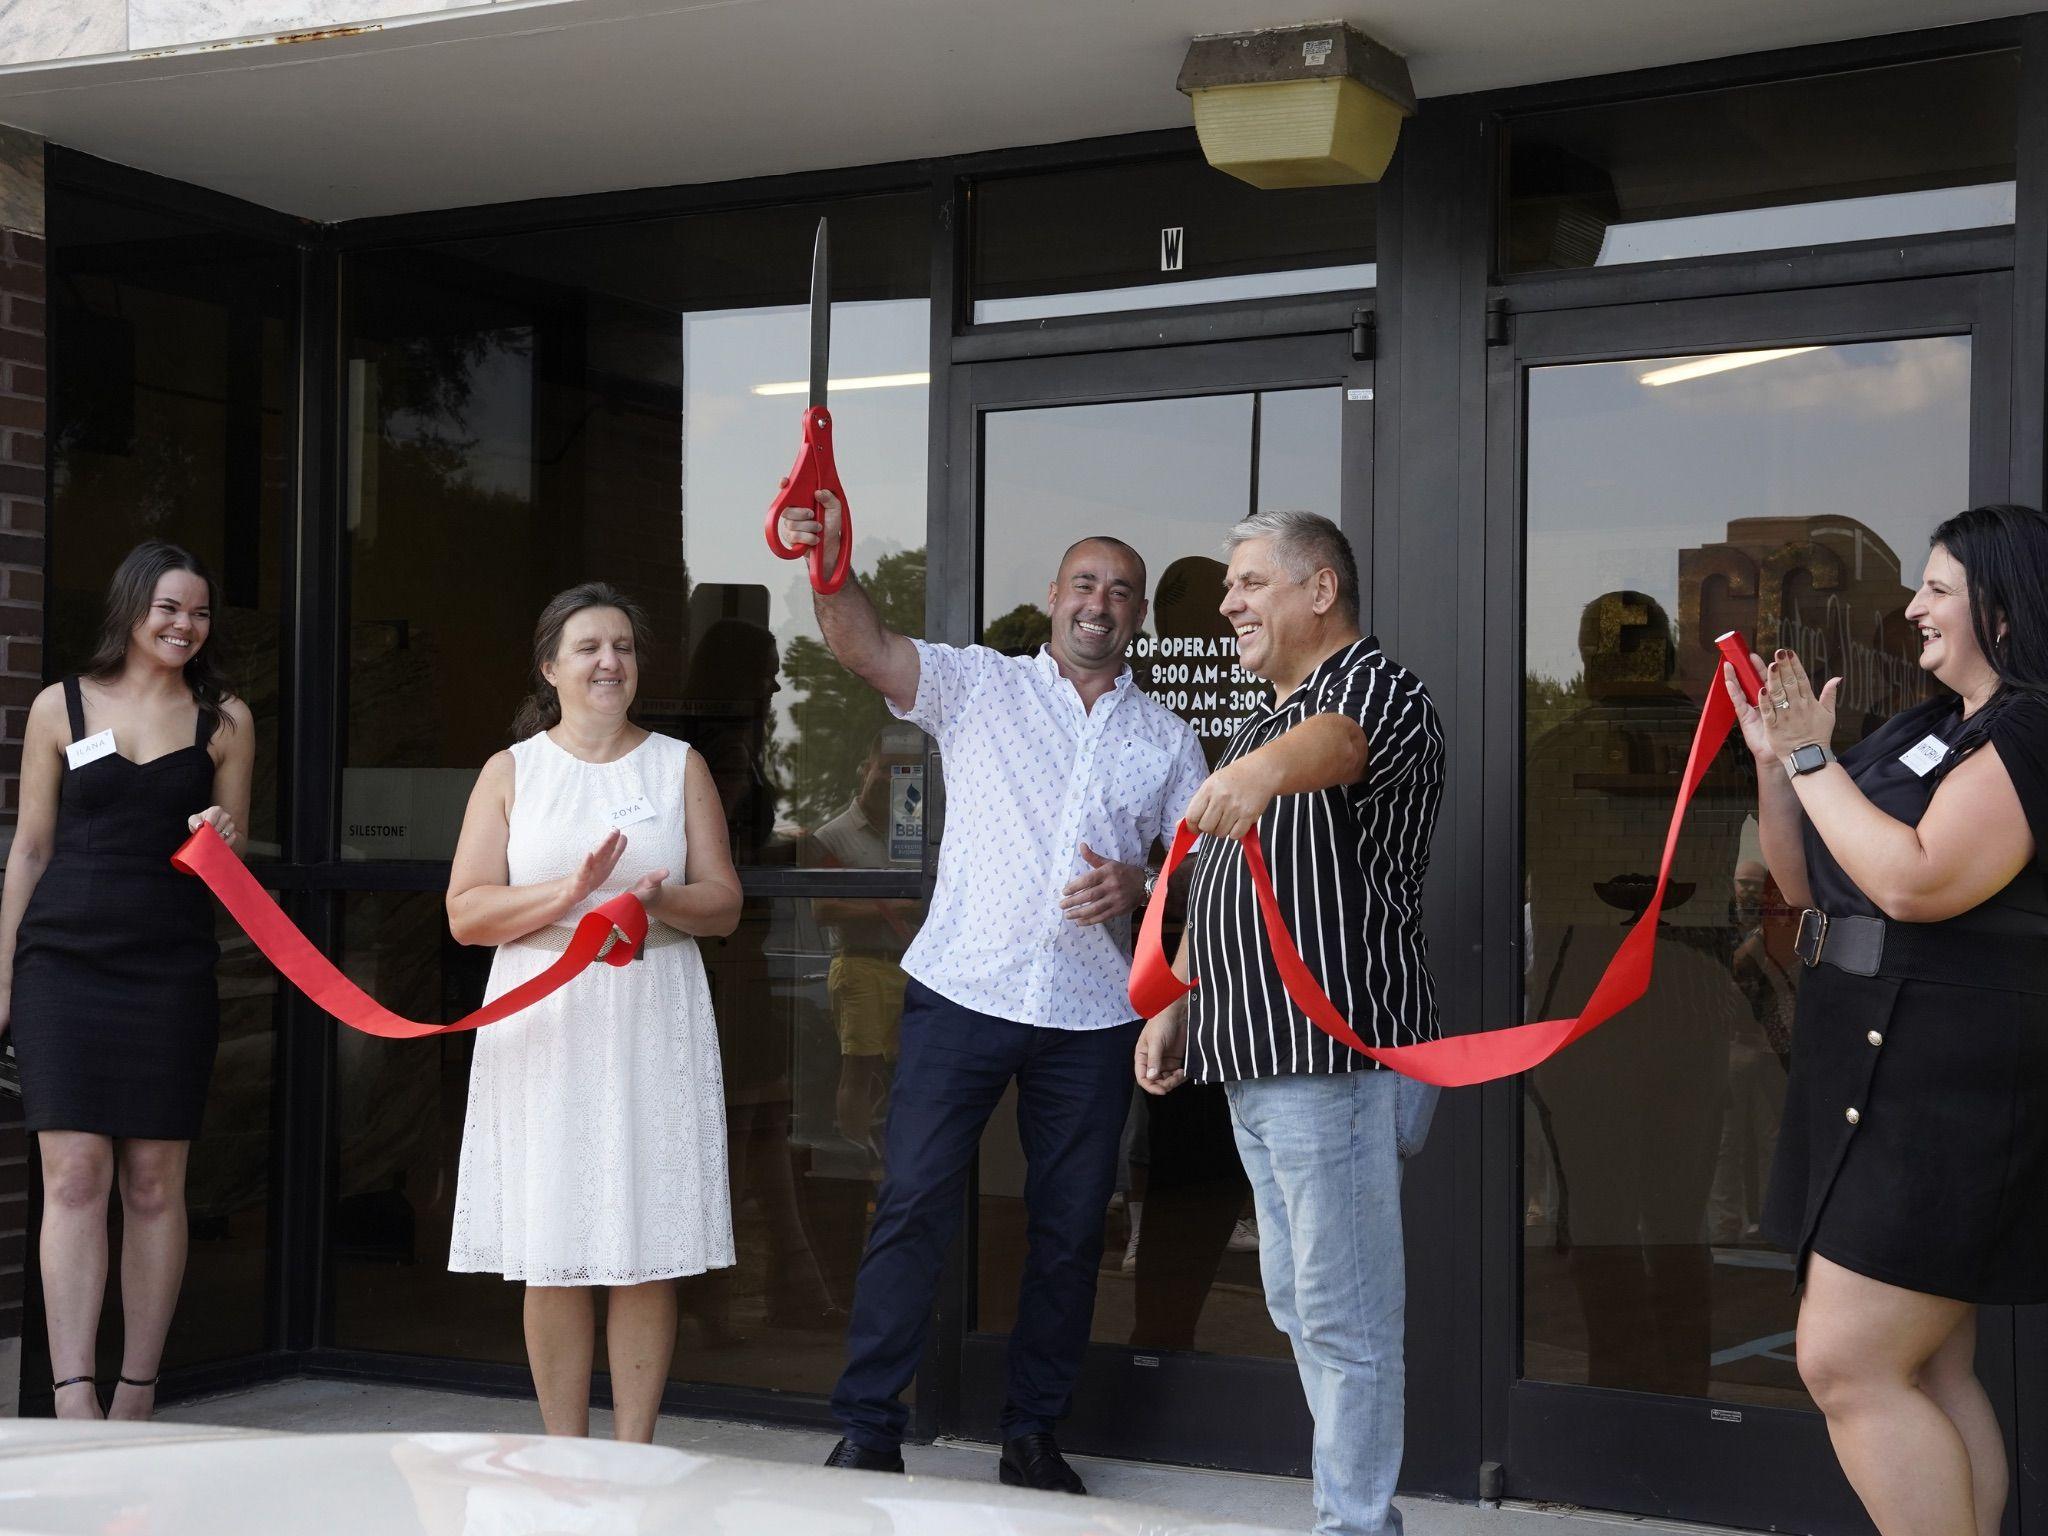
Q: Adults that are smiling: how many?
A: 5